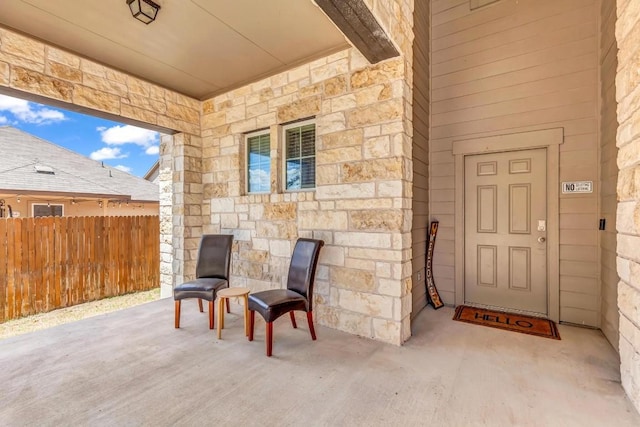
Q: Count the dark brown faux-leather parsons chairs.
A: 2